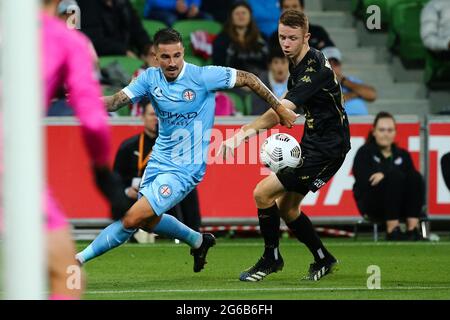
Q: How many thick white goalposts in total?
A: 1